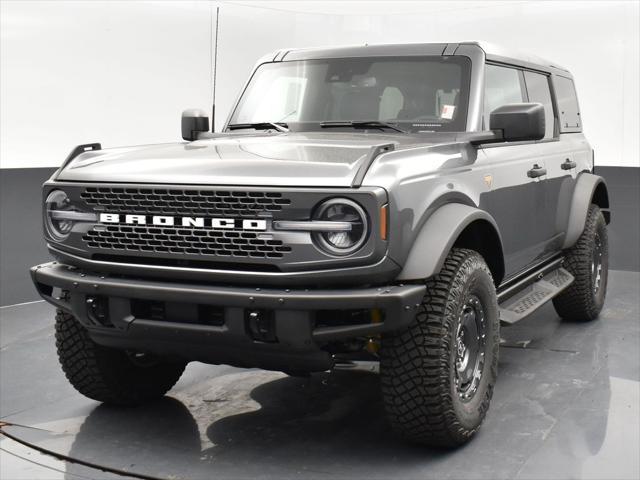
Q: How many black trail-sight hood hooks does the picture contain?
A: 2